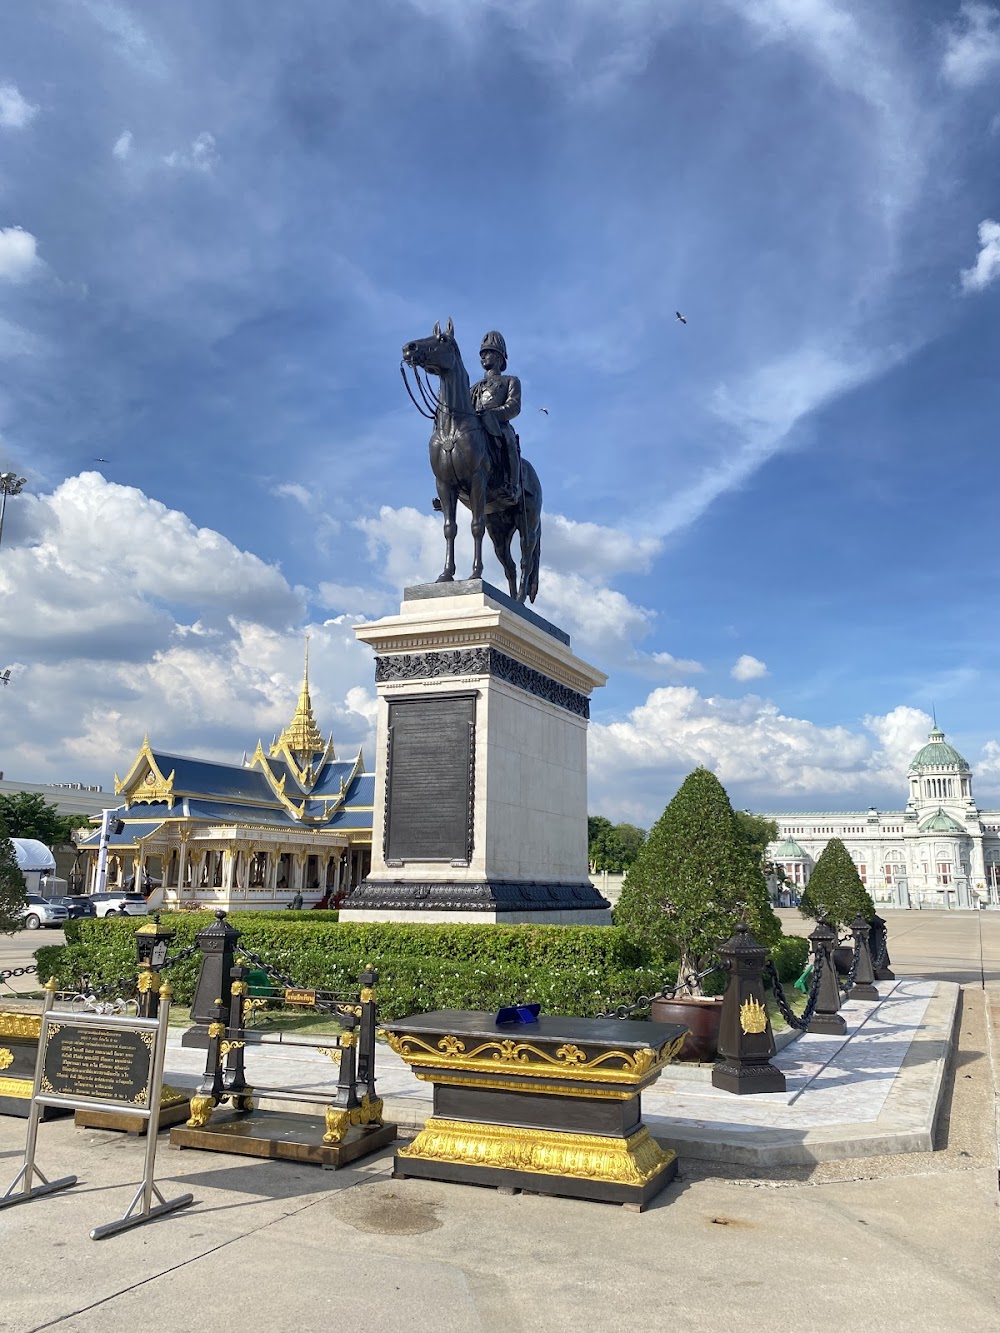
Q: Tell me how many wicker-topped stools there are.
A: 0